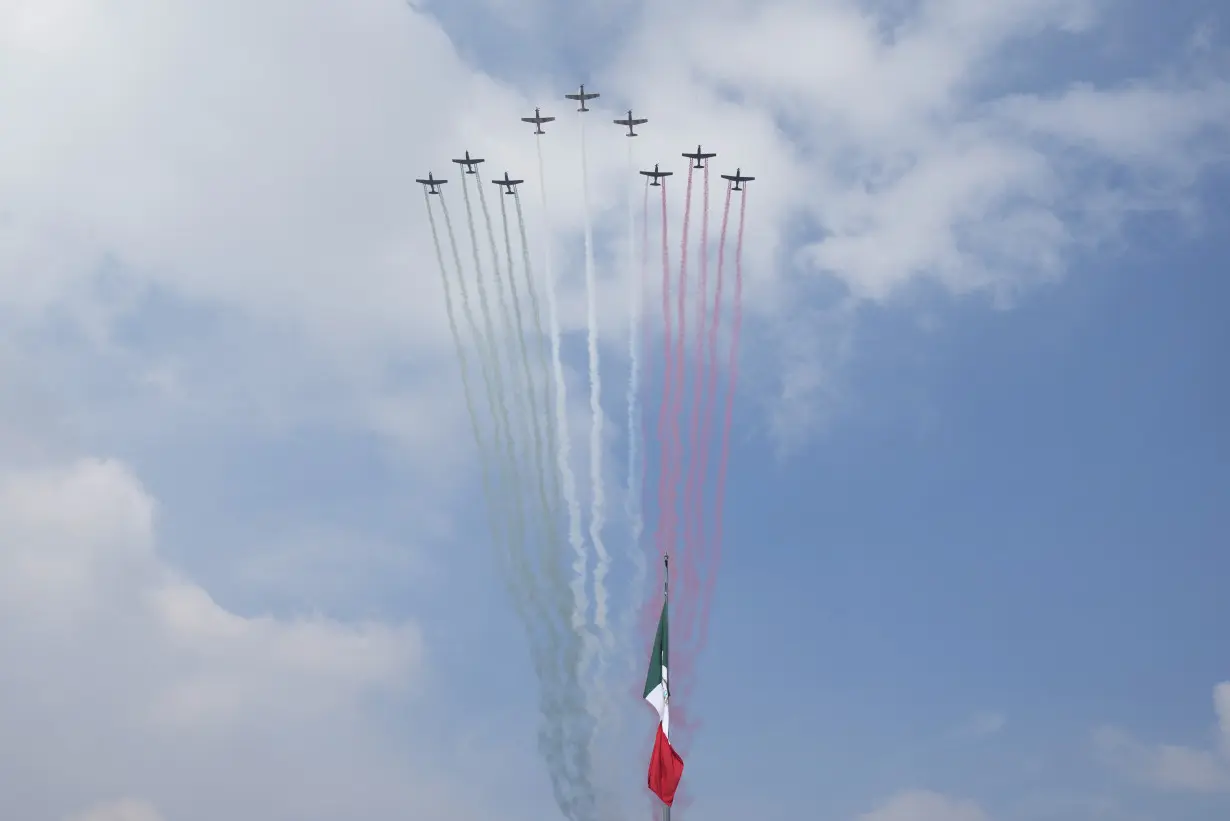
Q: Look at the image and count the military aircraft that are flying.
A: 9